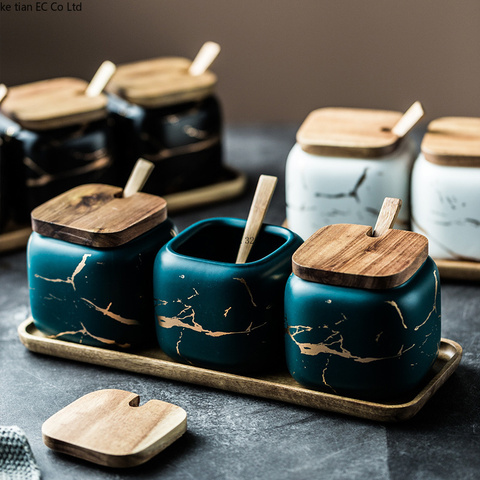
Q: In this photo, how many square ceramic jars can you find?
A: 8